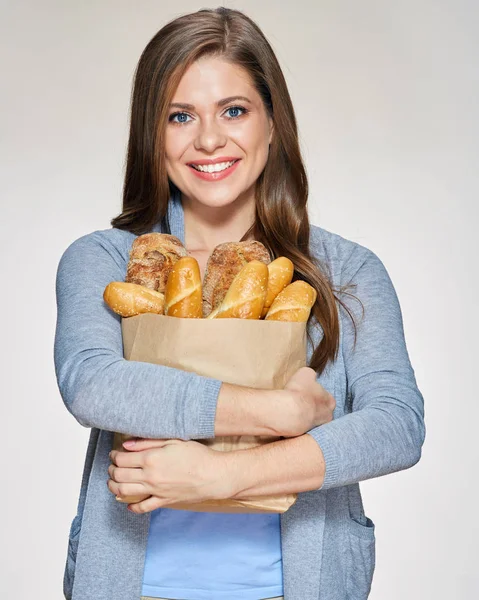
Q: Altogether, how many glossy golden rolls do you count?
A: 5